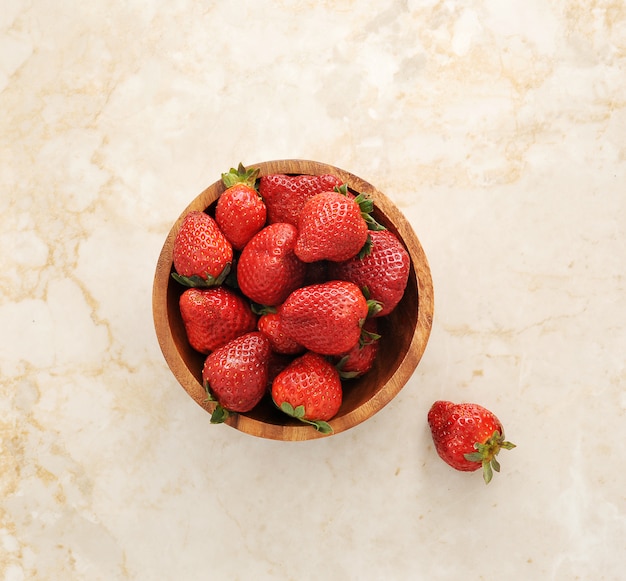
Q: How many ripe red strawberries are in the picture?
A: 13